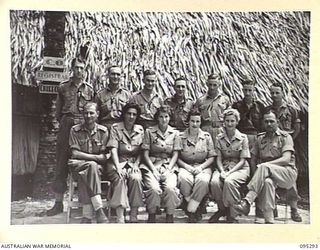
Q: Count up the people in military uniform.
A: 13